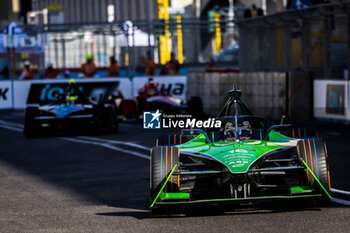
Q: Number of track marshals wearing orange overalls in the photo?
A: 6